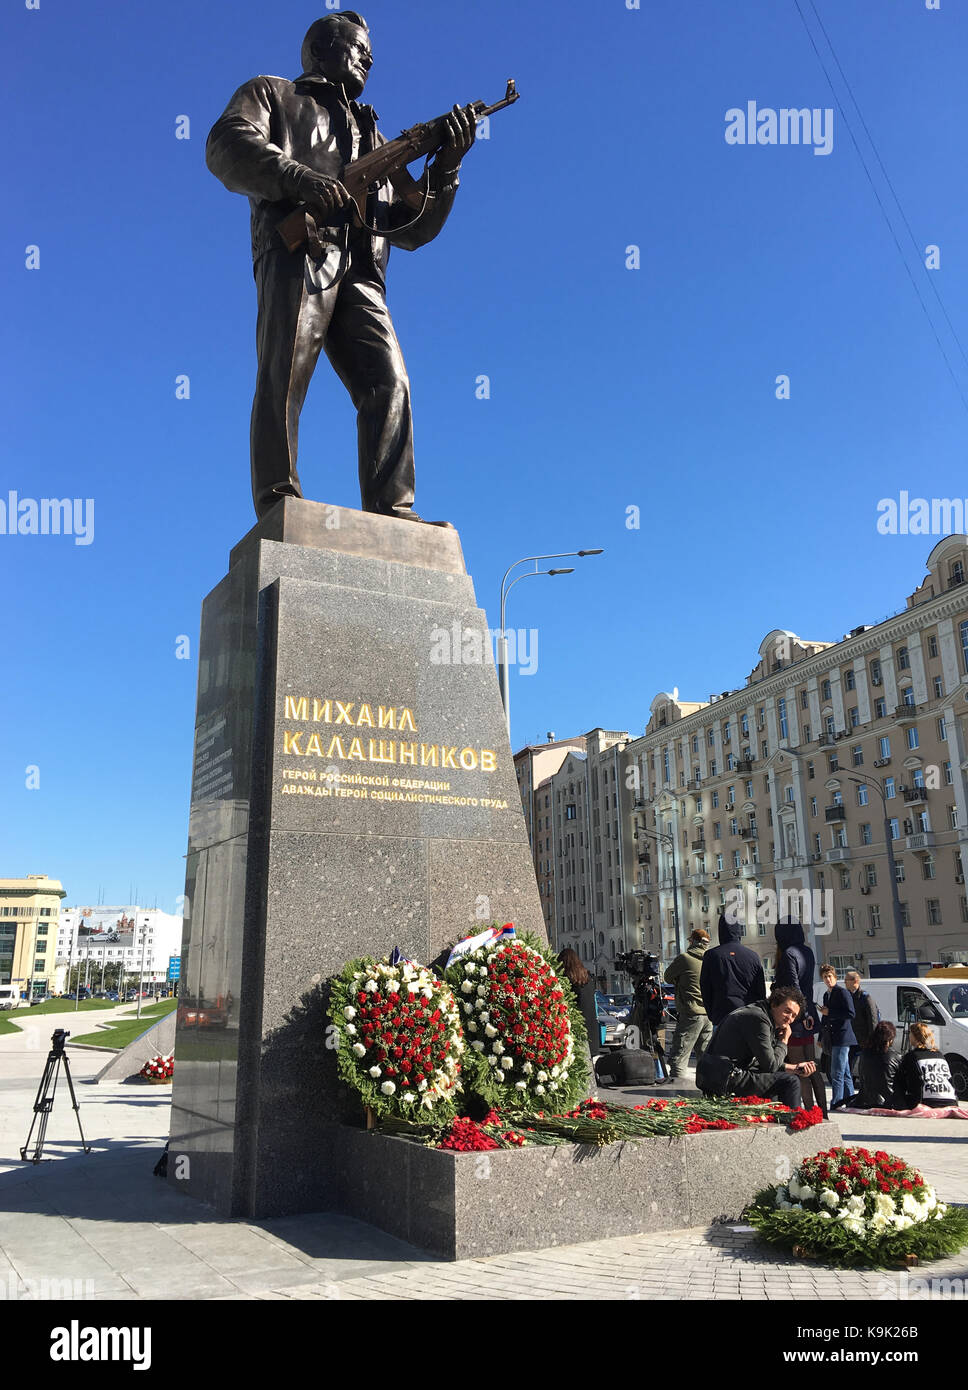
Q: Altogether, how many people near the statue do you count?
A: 9